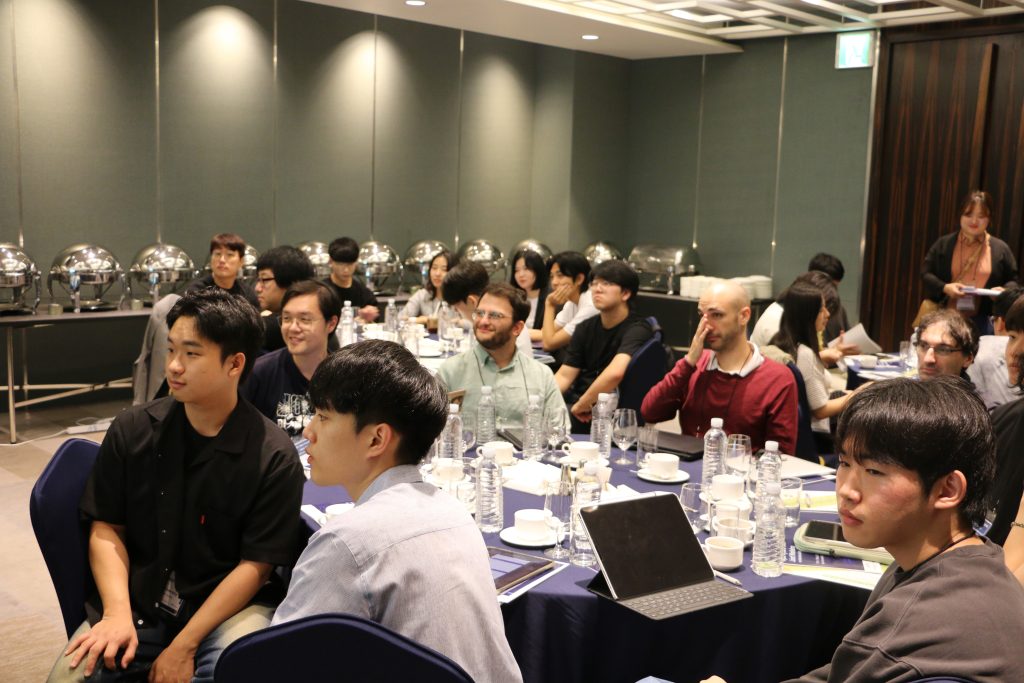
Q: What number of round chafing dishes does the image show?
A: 10